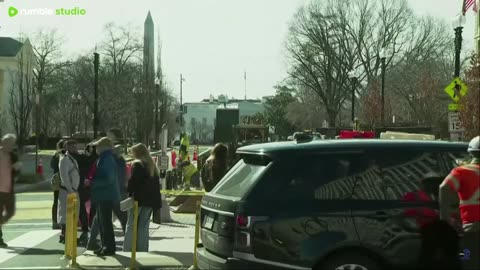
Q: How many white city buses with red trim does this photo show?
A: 0